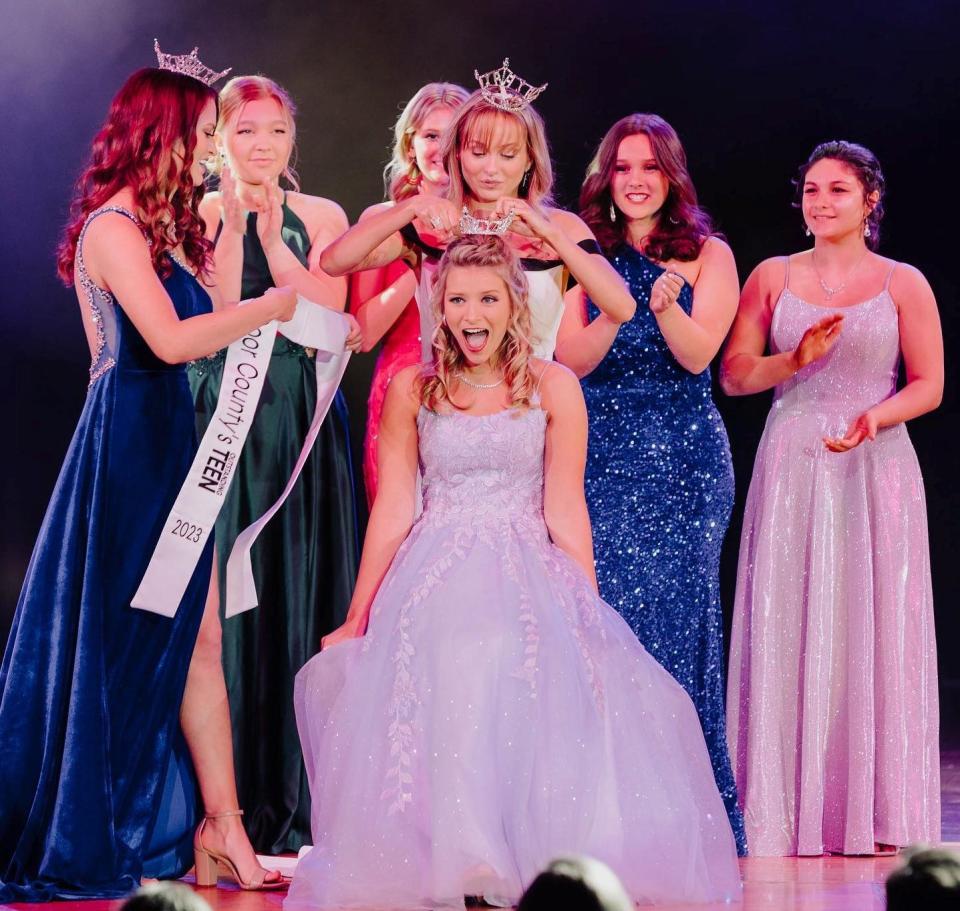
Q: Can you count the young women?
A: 7